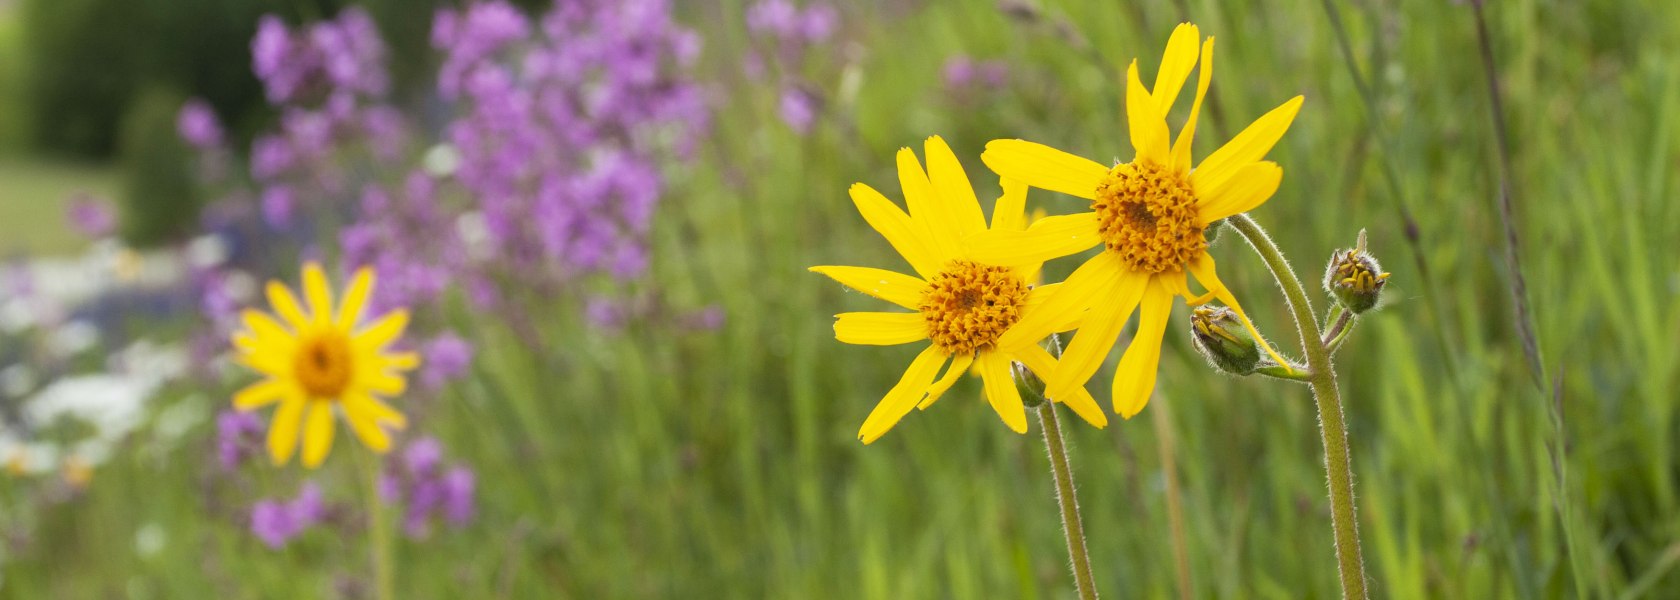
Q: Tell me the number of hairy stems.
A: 2